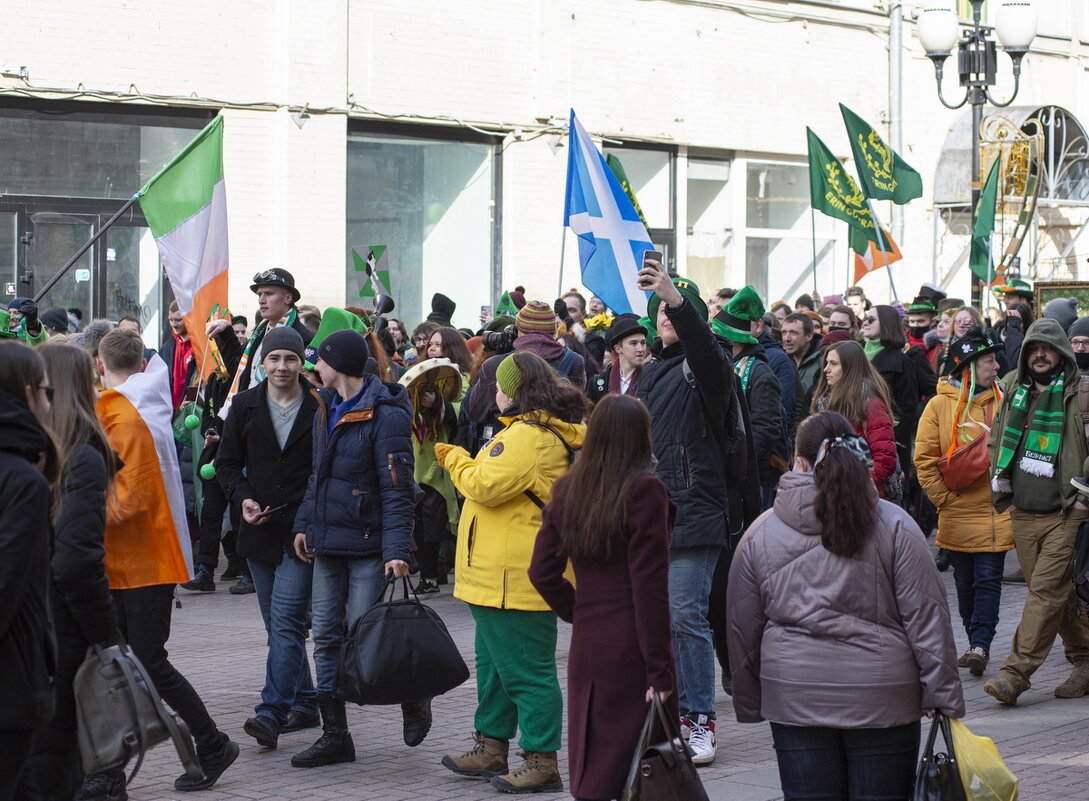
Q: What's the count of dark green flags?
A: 4